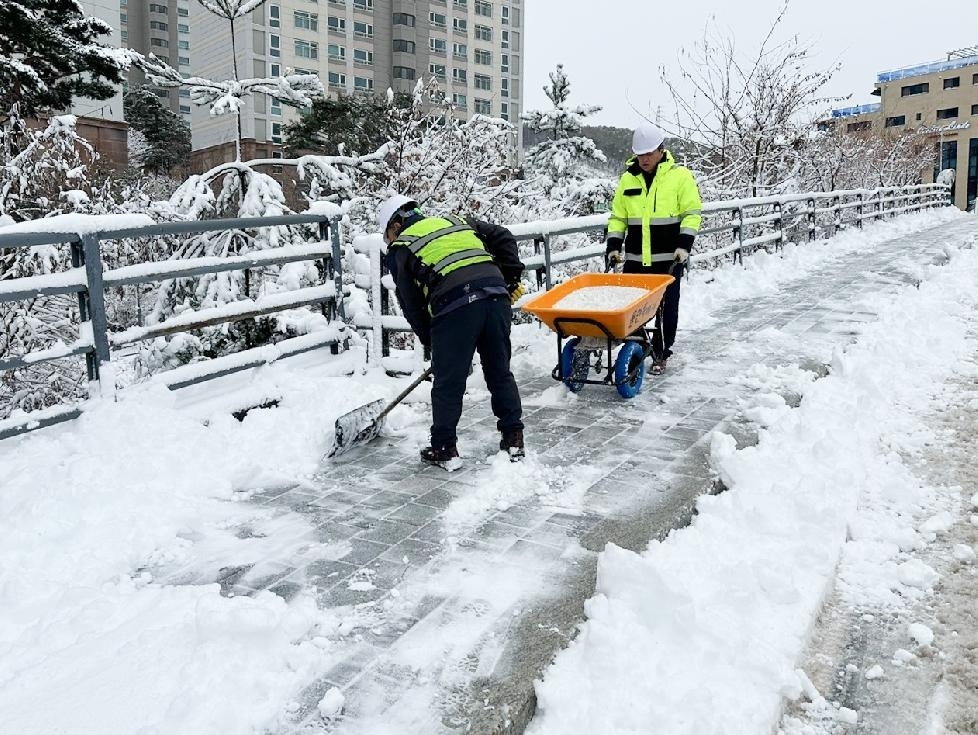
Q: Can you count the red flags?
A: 0